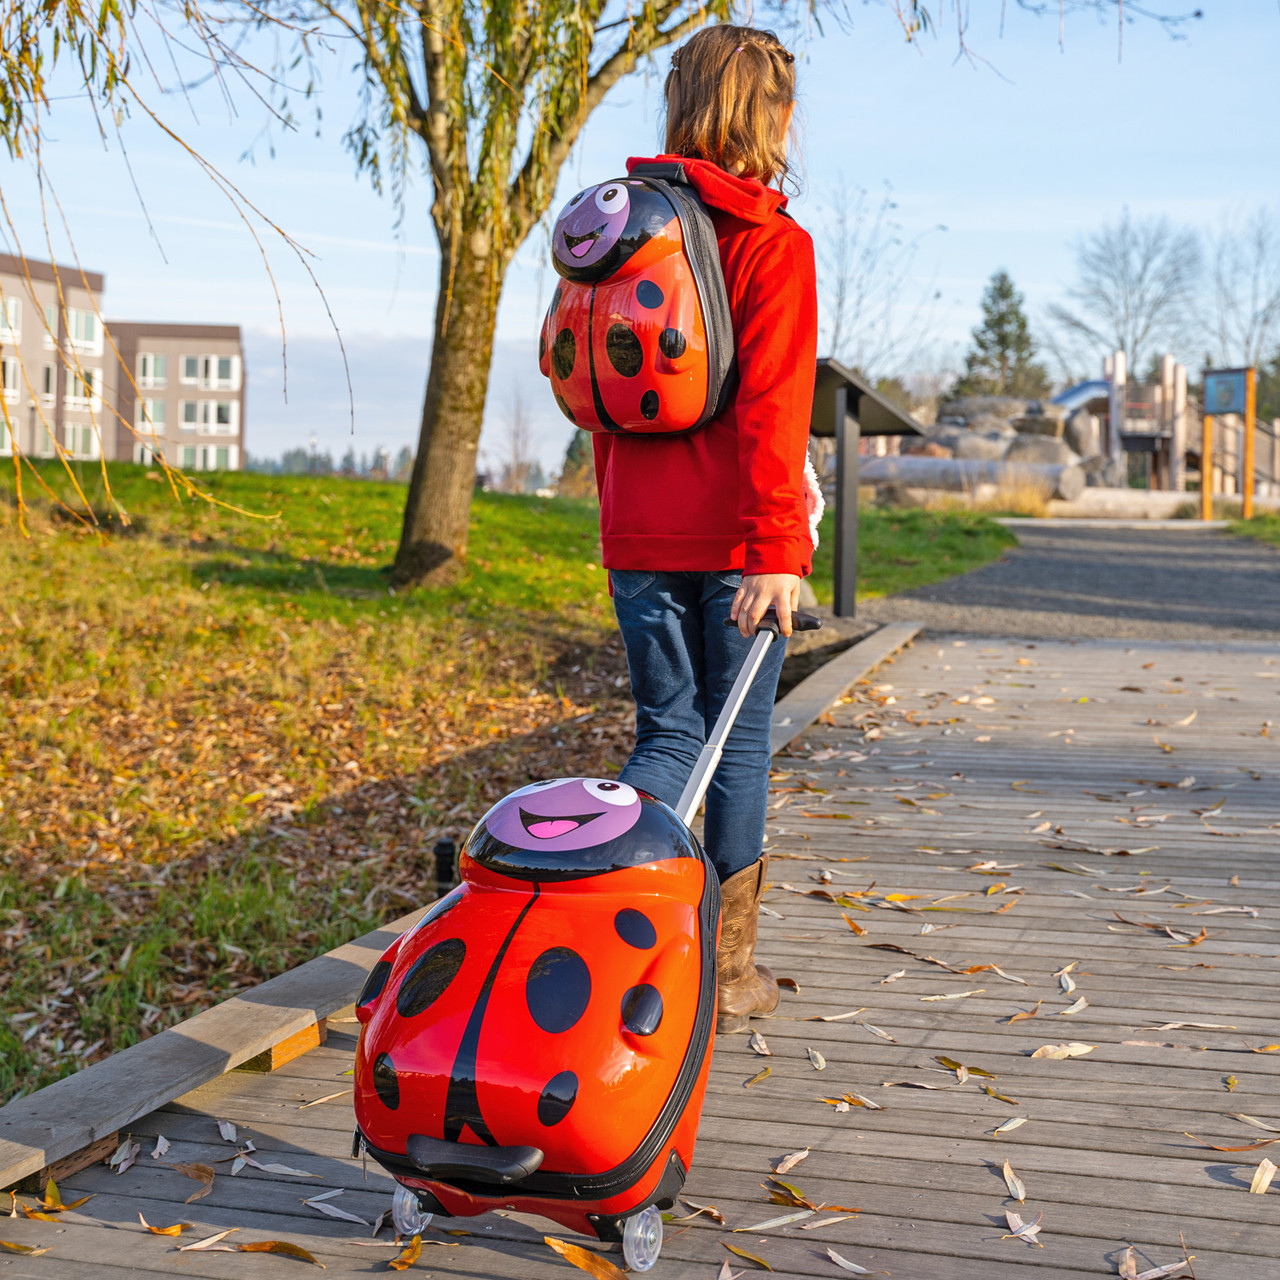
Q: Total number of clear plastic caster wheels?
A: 2